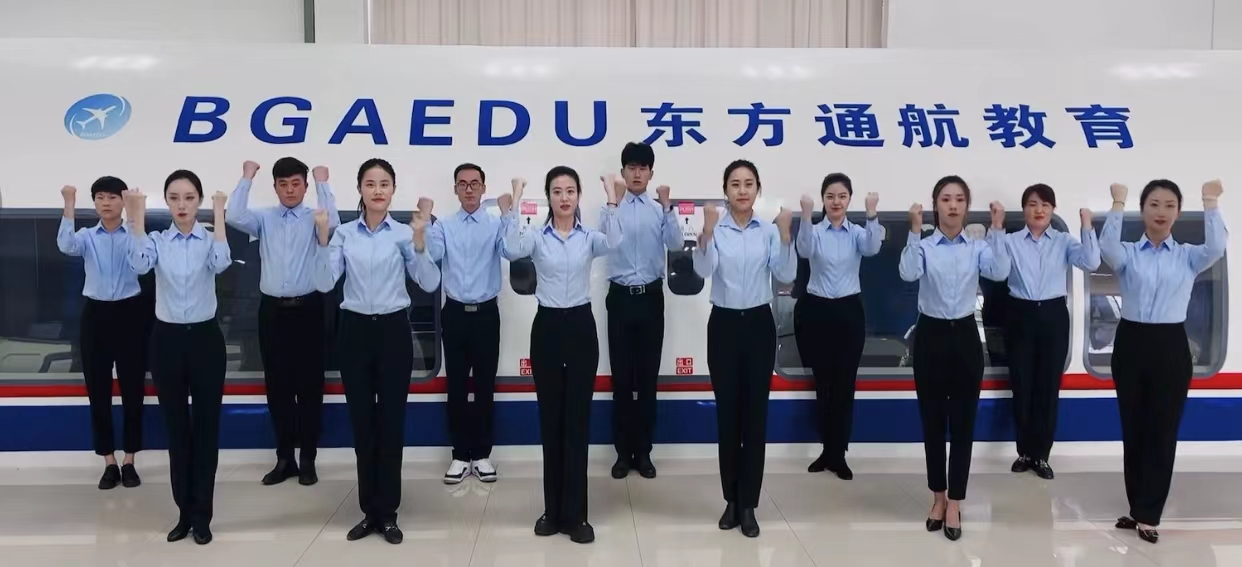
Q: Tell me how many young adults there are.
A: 12